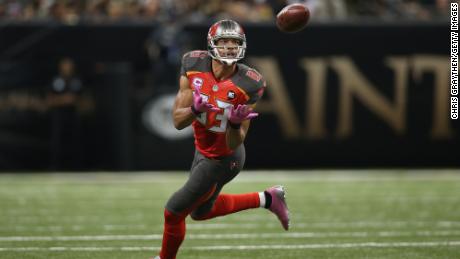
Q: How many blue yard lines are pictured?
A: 0